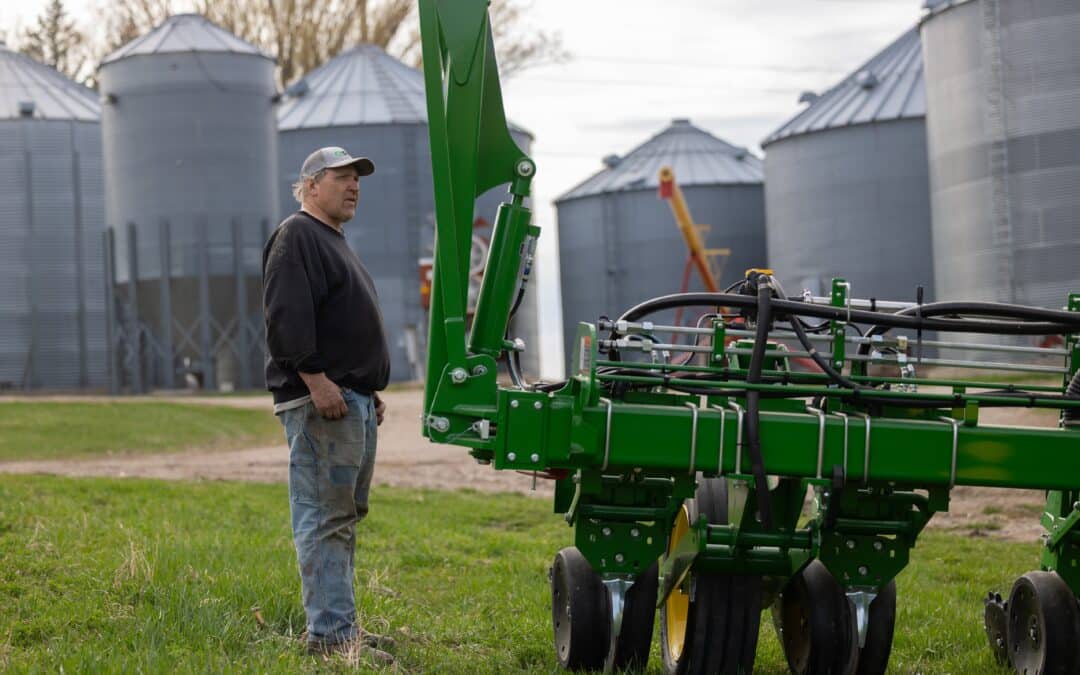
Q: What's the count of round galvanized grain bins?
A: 6